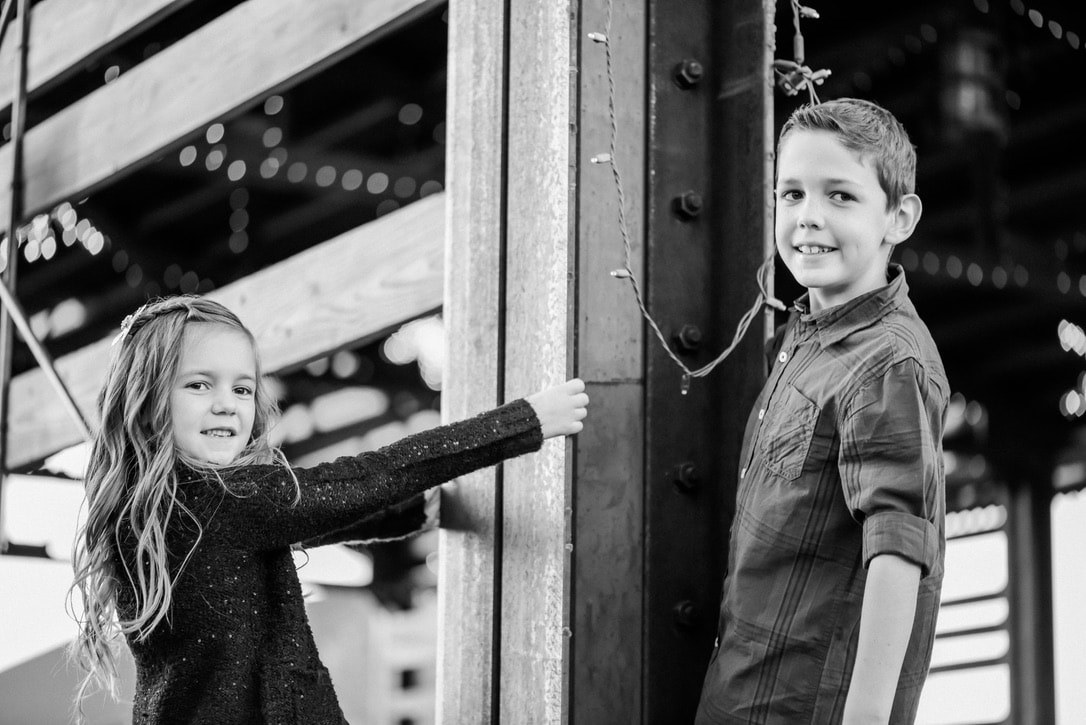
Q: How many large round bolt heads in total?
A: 5